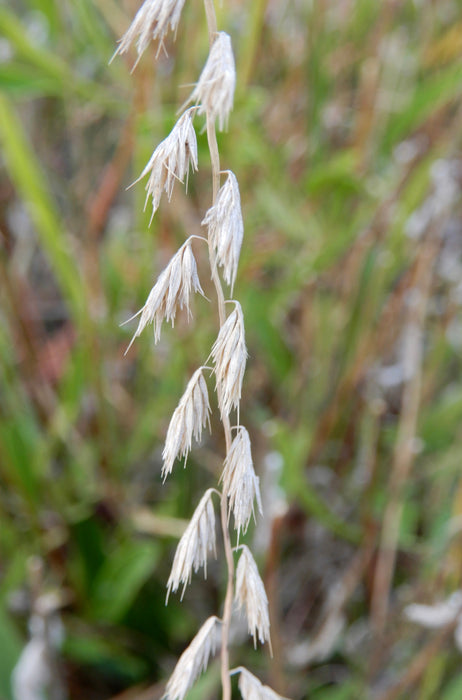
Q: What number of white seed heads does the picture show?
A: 12